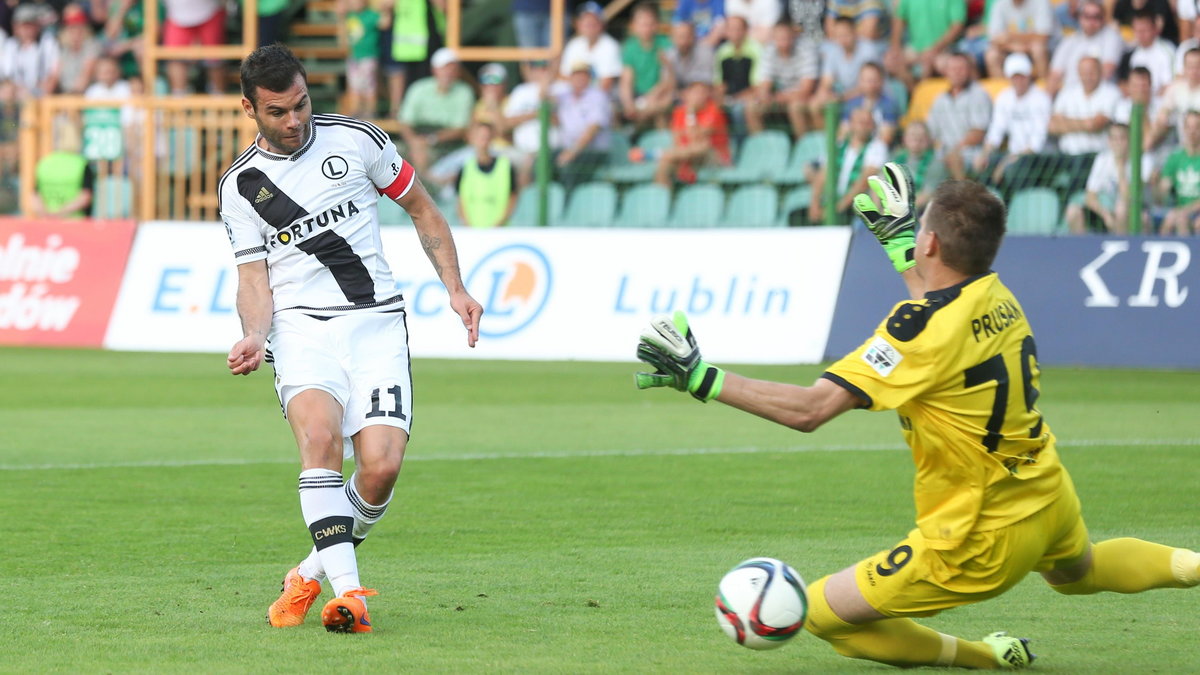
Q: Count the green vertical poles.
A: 3